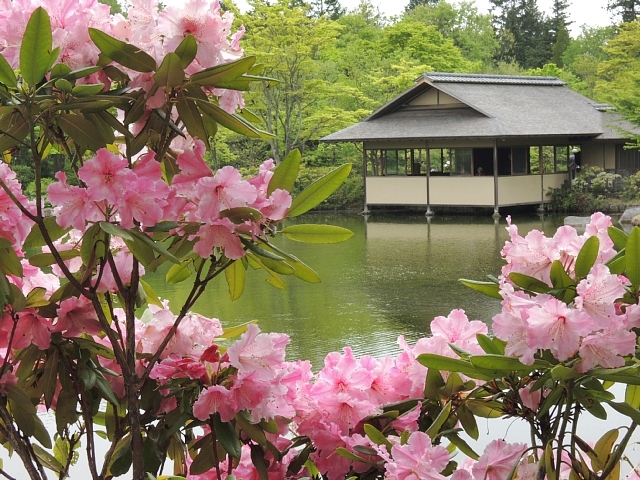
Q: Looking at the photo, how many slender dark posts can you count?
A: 4